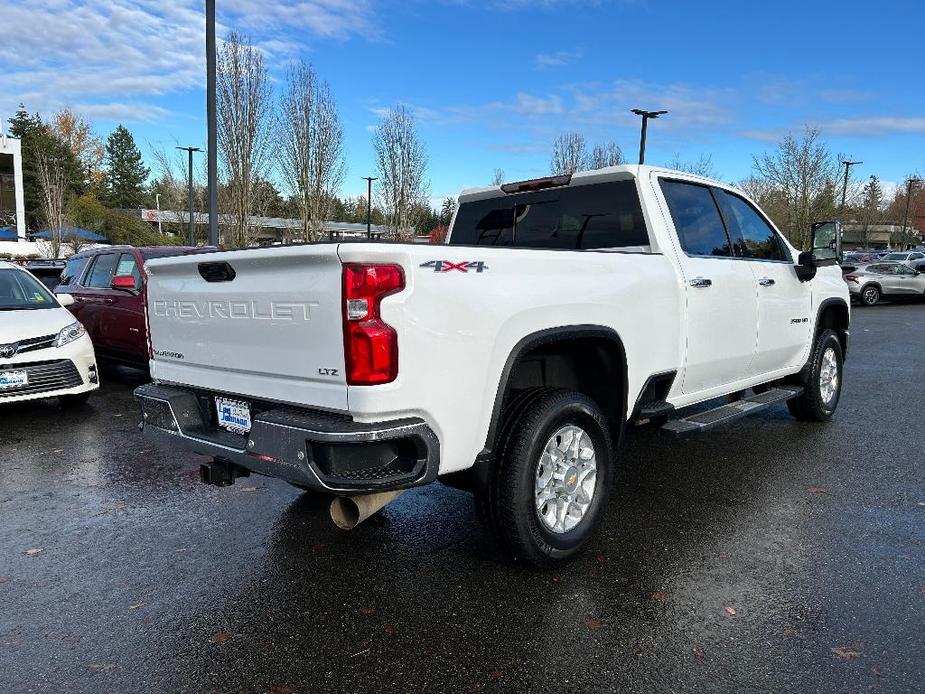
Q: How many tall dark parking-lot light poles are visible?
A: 6